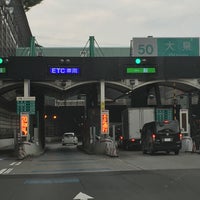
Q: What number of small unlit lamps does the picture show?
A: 4